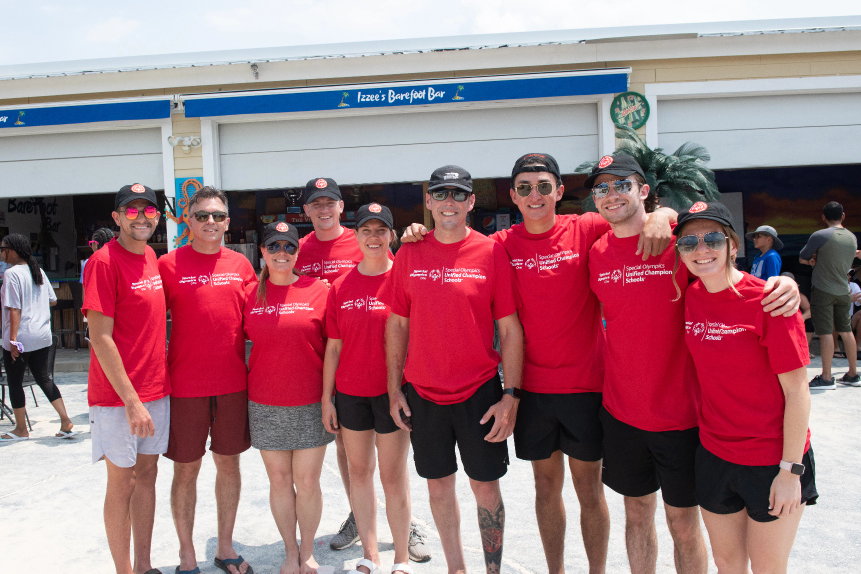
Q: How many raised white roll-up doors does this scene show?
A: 3